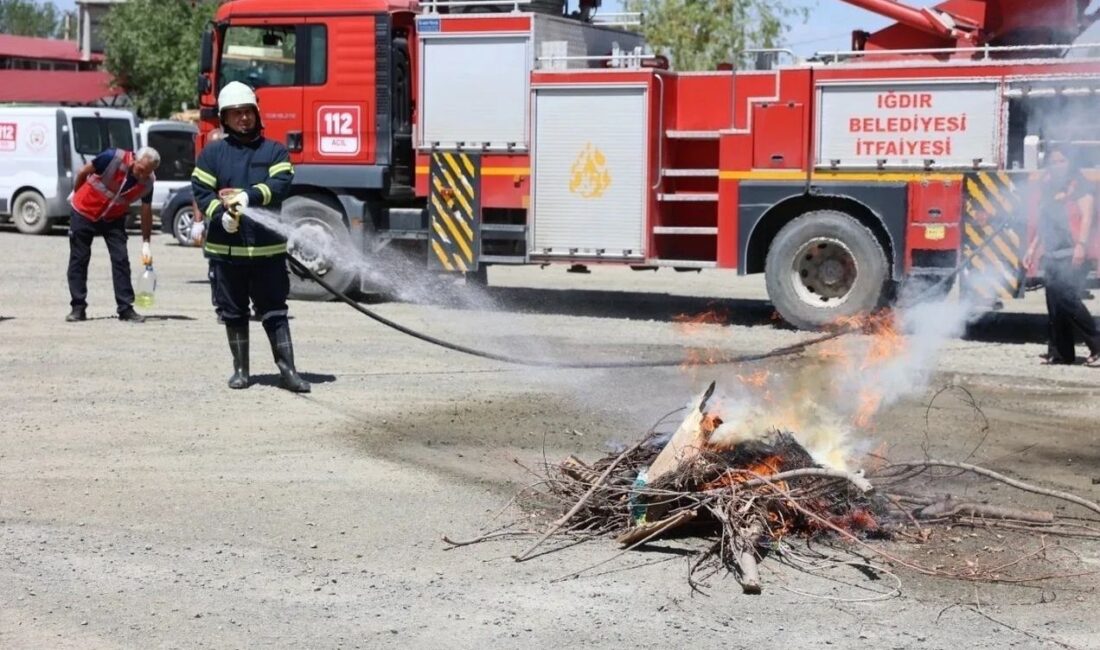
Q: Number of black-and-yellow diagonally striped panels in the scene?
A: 2